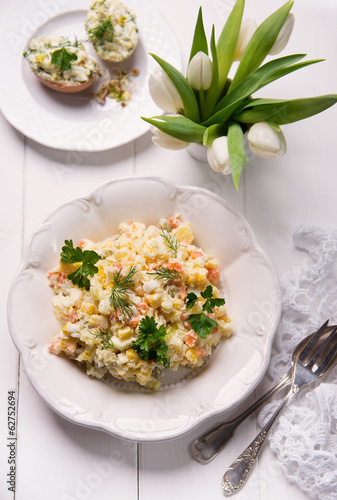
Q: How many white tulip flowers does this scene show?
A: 7